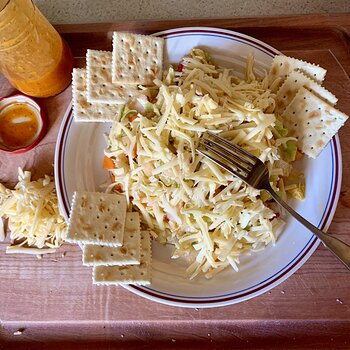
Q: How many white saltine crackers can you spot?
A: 9